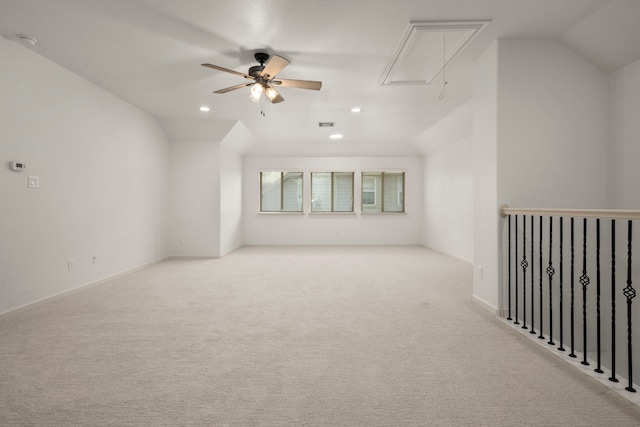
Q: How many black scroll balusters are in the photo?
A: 4